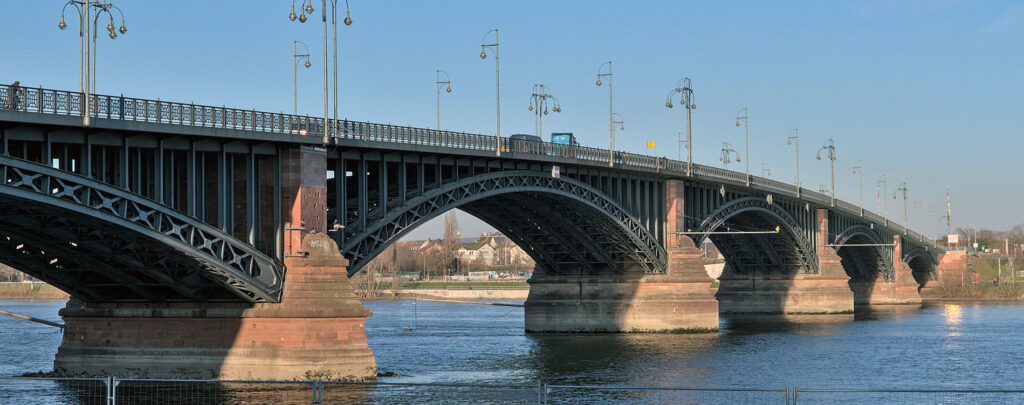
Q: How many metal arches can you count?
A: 5